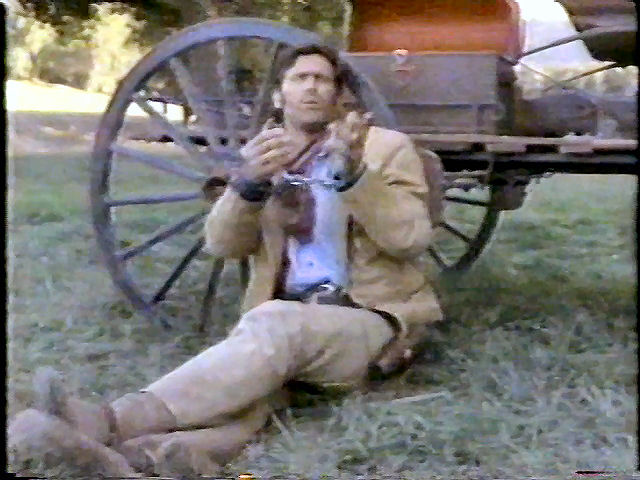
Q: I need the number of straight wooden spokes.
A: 13